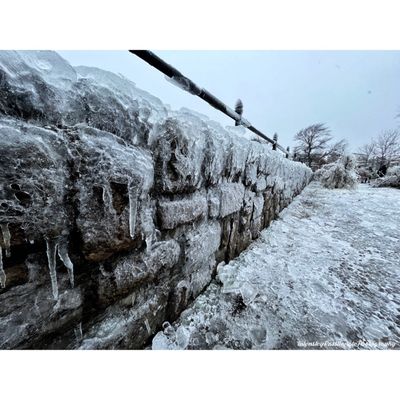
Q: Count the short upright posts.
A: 3